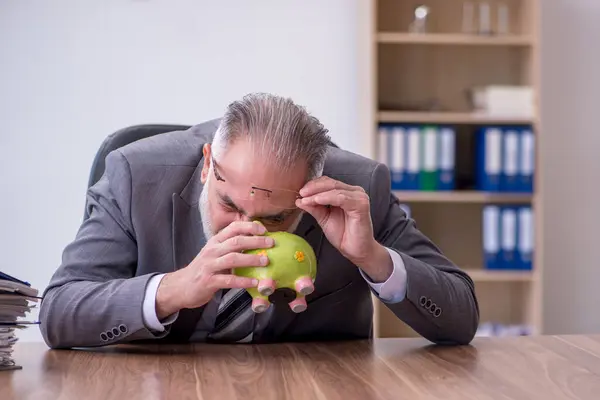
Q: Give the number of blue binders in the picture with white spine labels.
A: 10